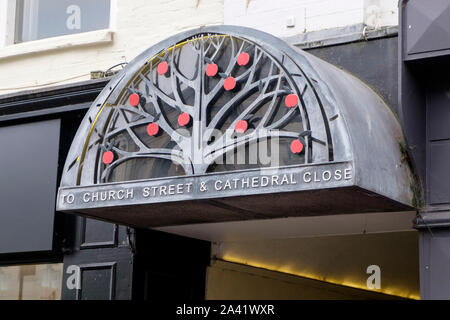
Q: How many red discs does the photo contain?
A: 11